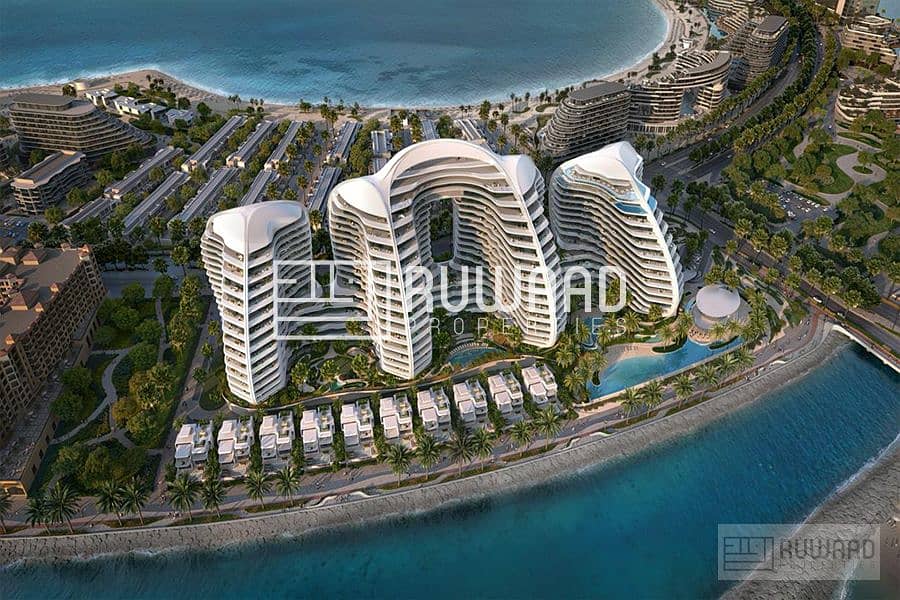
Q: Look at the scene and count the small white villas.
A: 10